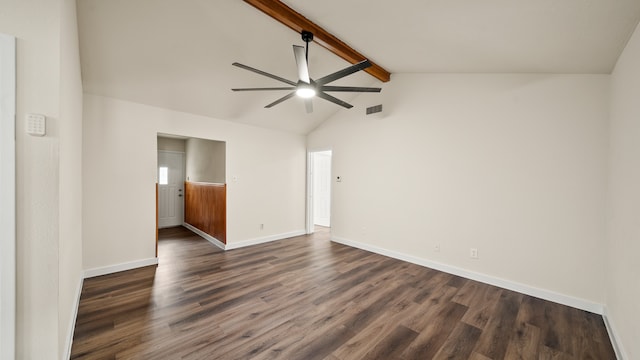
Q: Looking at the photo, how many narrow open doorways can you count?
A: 1